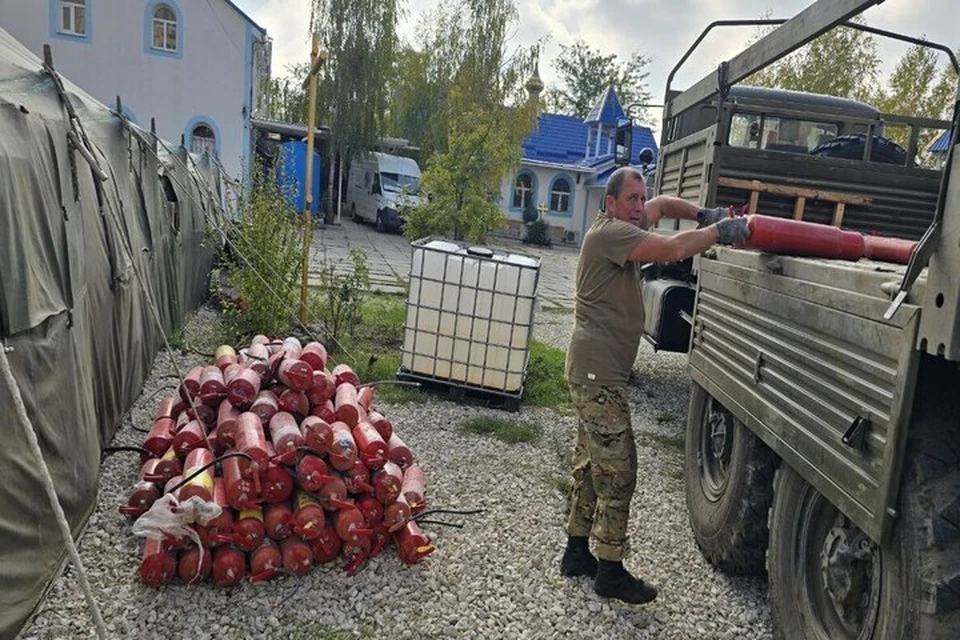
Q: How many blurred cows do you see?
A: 0